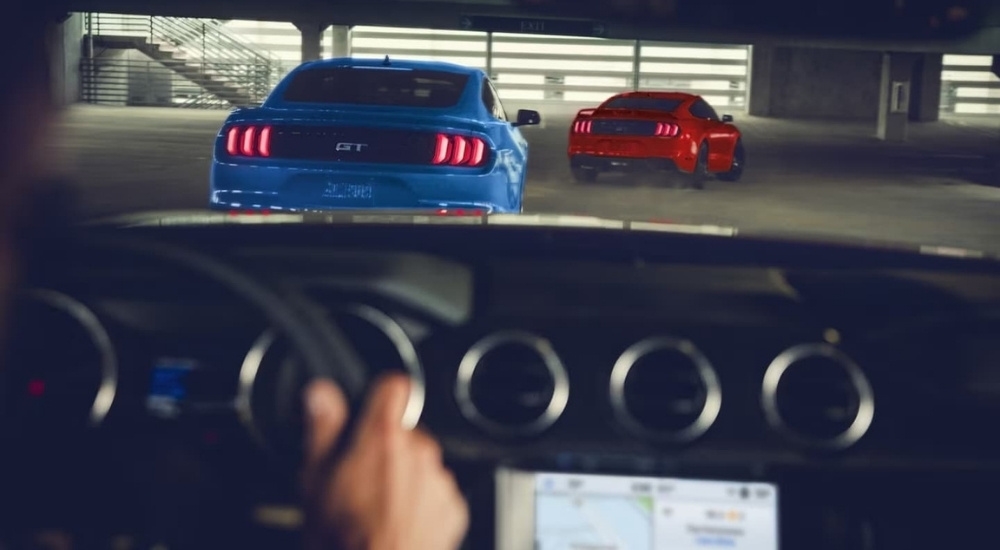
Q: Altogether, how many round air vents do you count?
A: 3